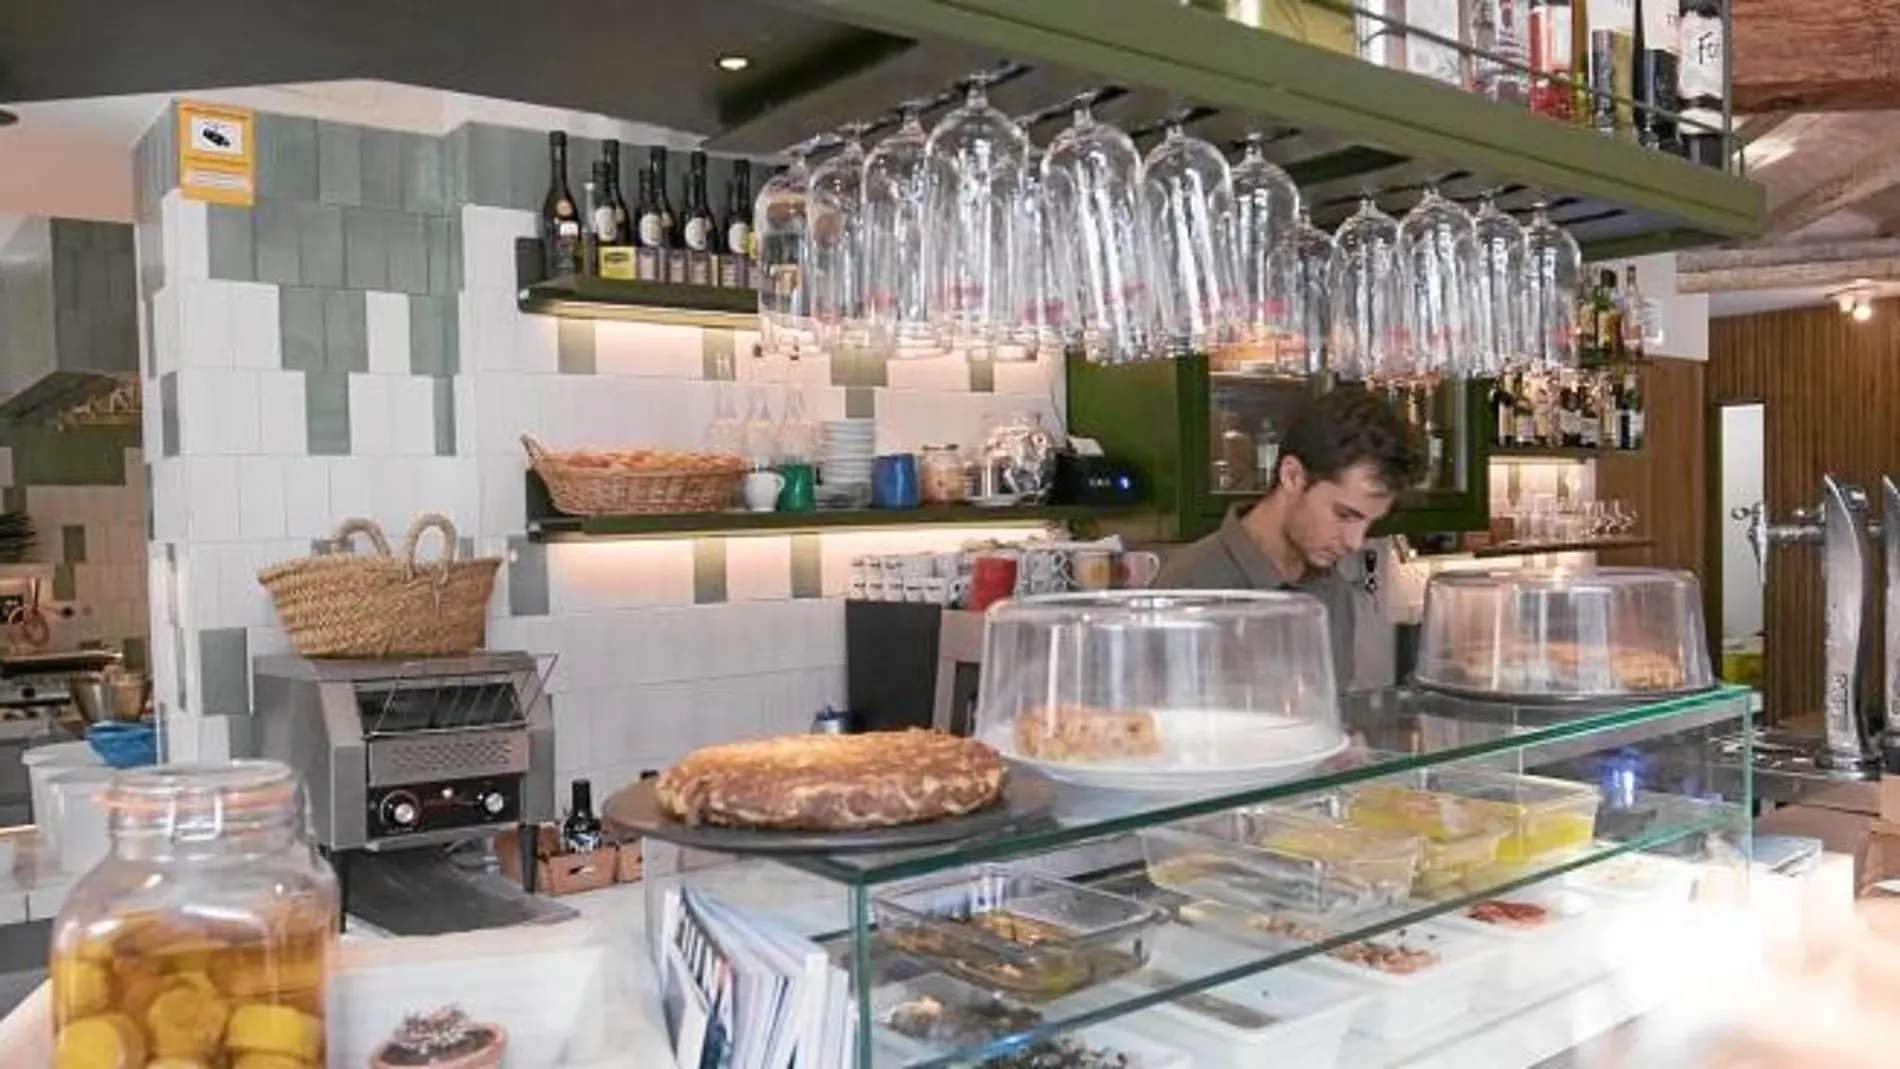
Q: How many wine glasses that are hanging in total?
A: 13